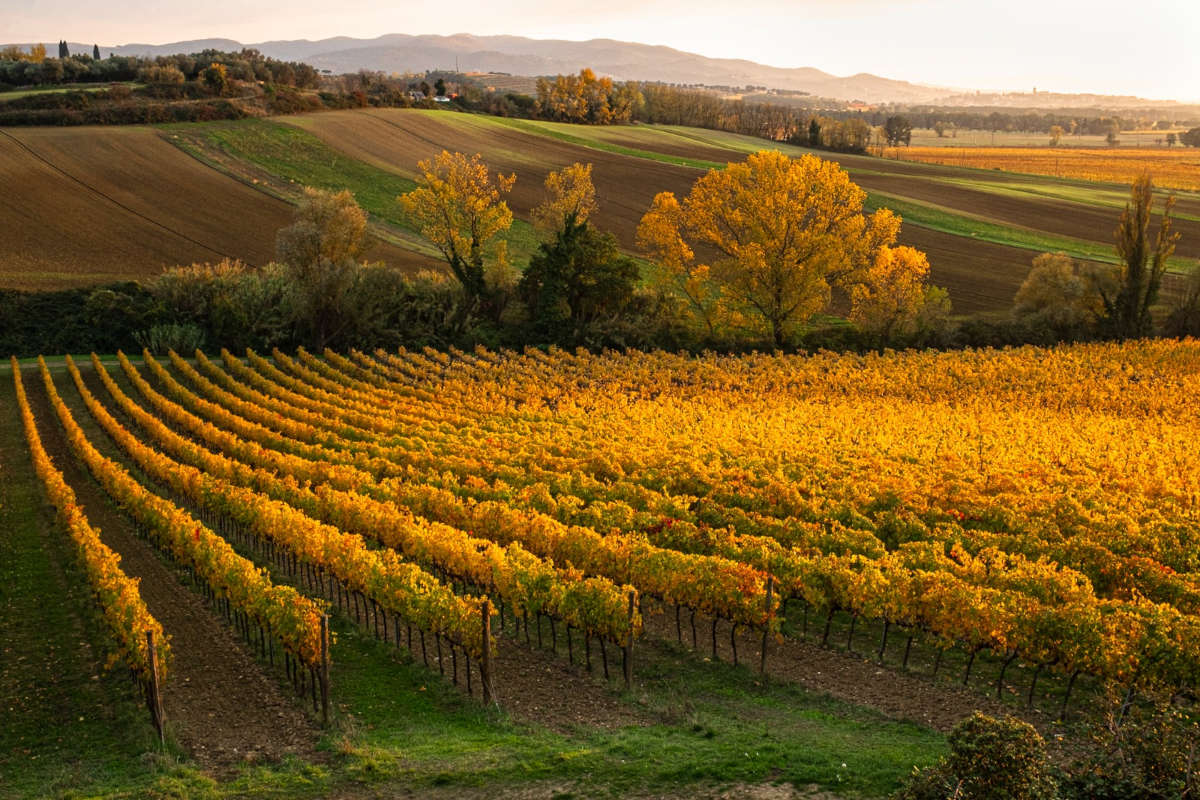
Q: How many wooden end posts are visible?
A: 5